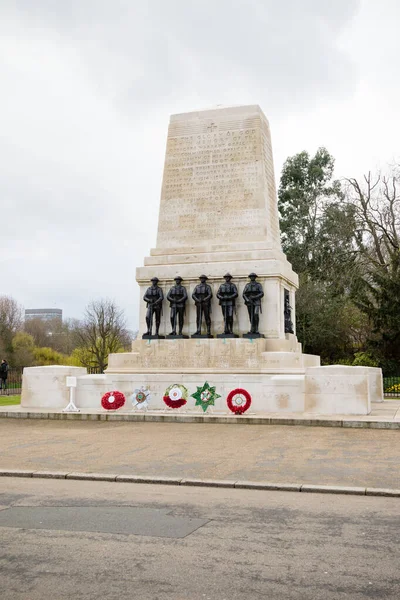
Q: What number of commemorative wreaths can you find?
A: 5